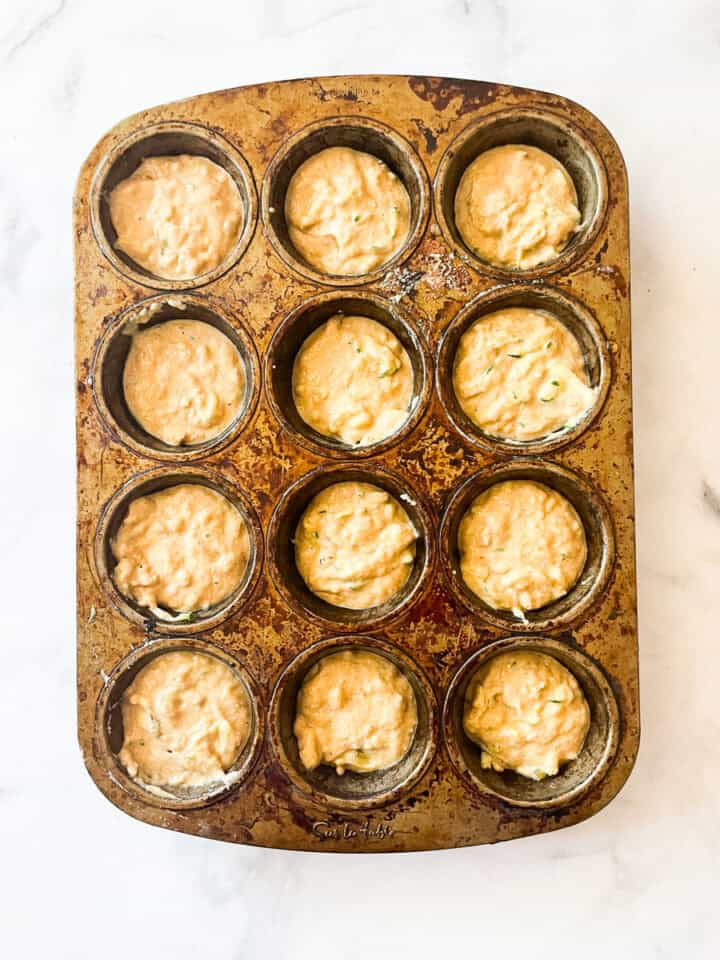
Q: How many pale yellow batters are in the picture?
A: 12